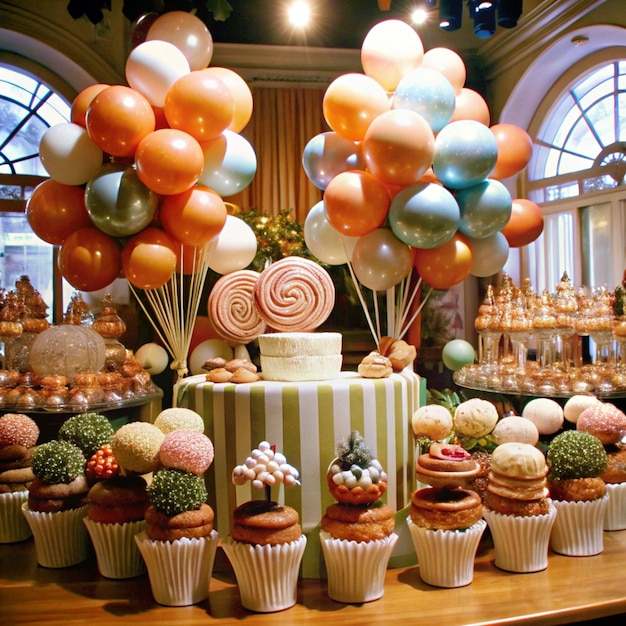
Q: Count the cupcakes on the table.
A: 10